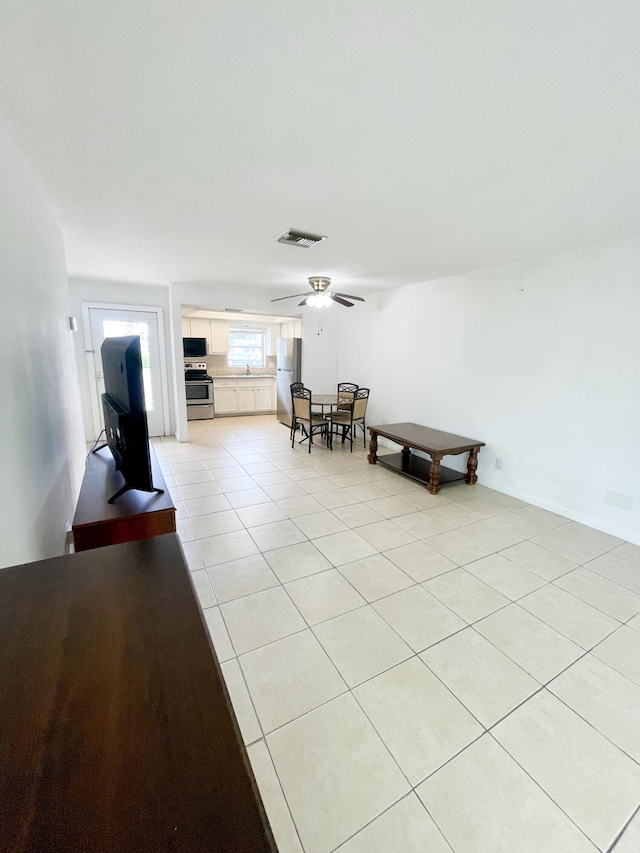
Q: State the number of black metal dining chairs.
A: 4